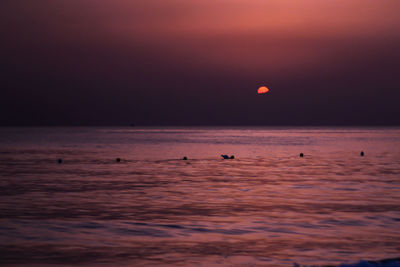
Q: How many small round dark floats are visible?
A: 5